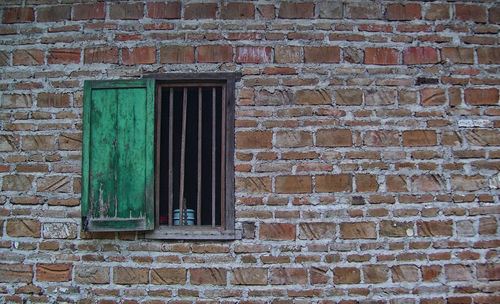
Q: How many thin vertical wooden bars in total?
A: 4